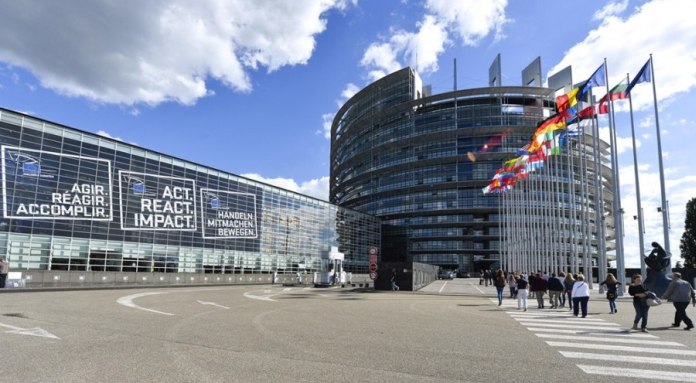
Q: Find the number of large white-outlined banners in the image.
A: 3